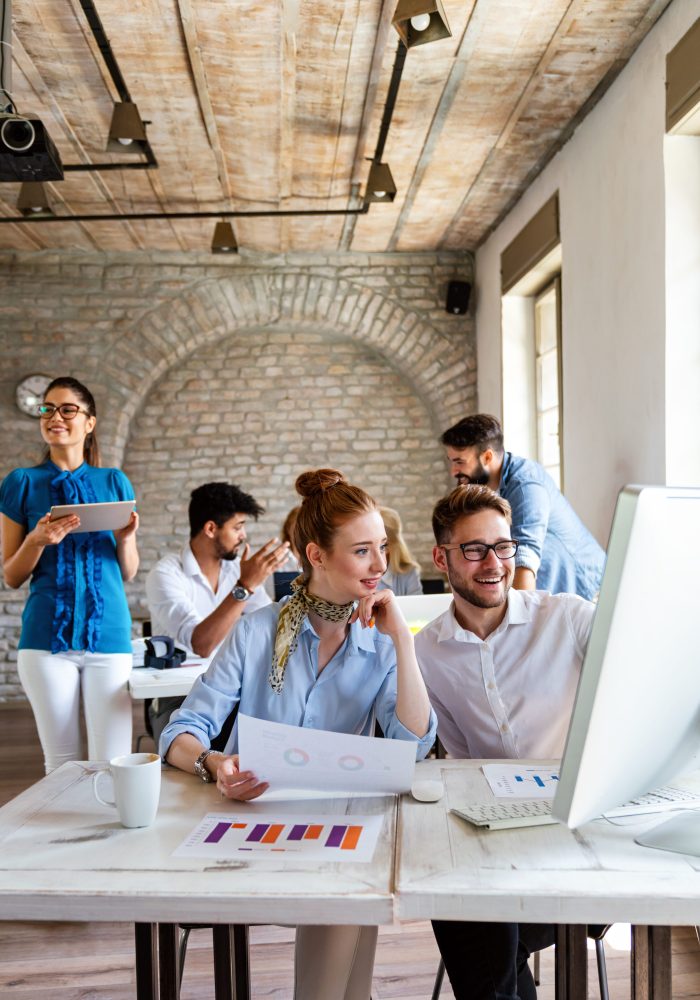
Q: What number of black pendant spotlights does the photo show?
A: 5